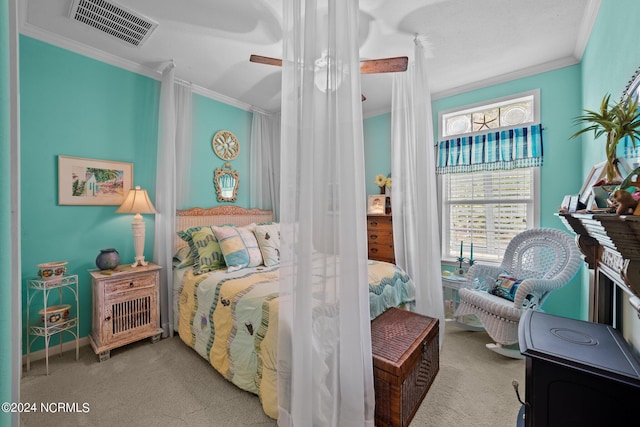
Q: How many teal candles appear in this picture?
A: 2